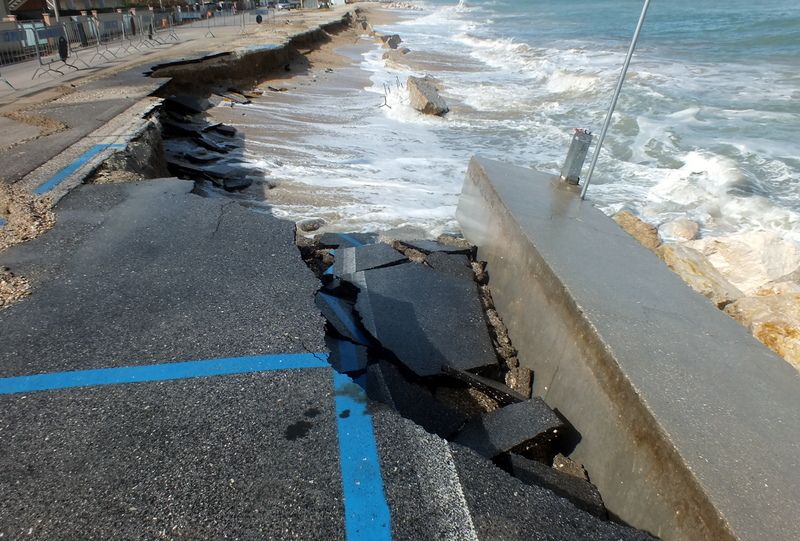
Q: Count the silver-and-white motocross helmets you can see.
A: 0